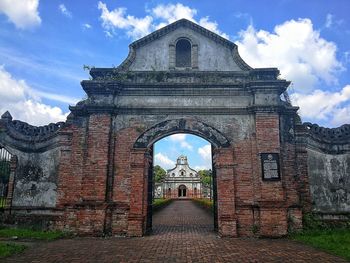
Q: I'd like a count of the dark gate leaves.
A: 2